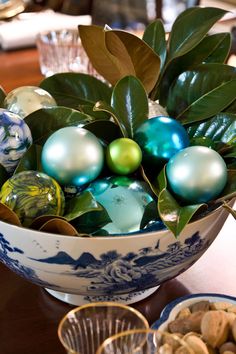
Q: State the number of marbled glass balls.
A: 2